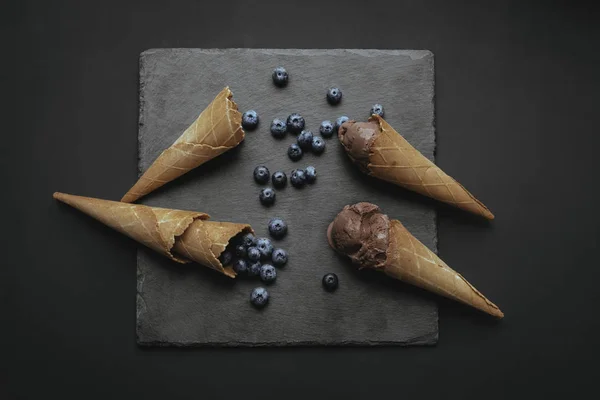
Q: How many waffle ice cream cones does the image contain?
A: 5